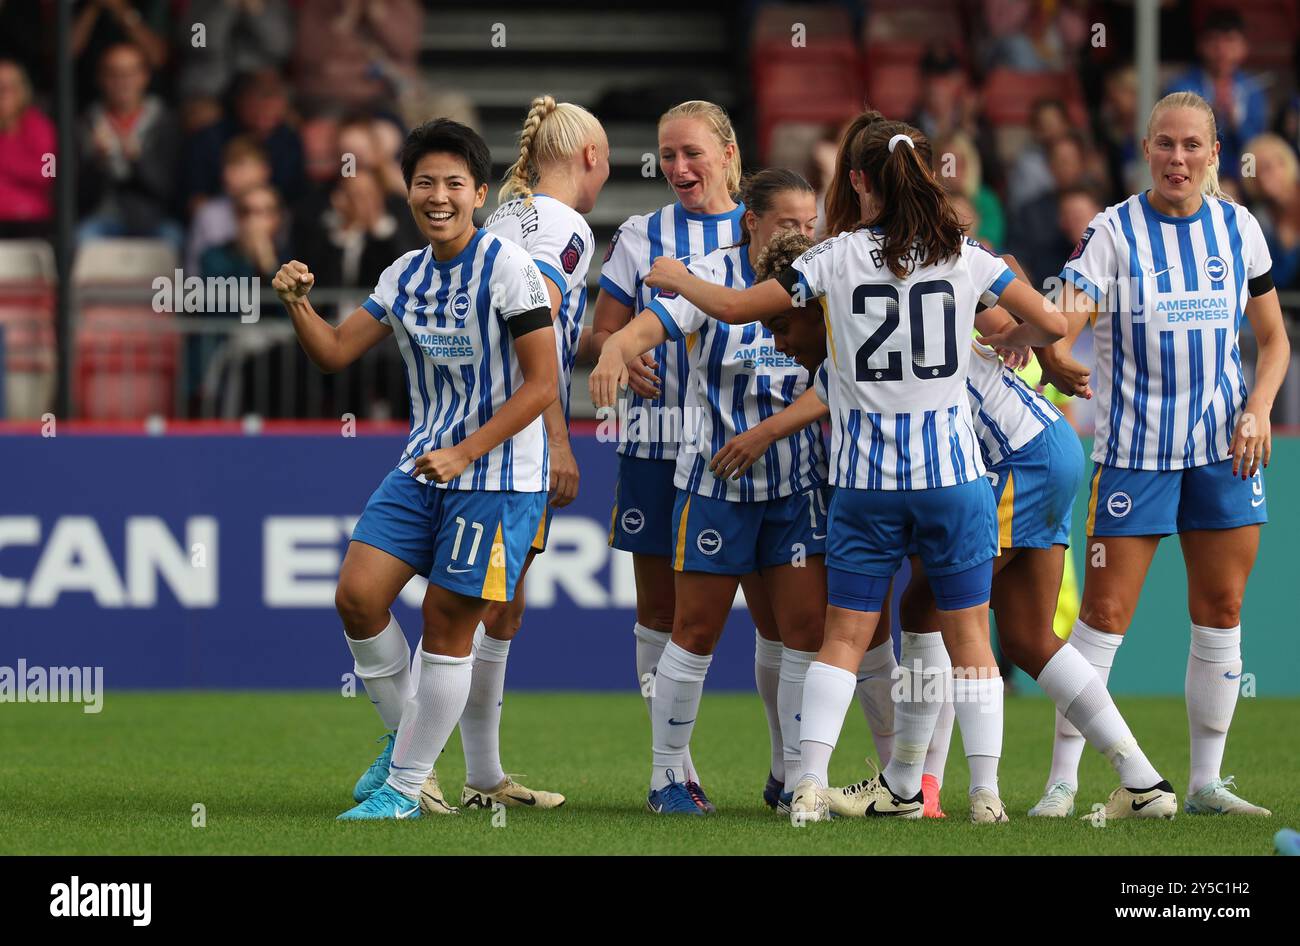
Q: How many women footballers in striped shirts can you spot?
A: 8